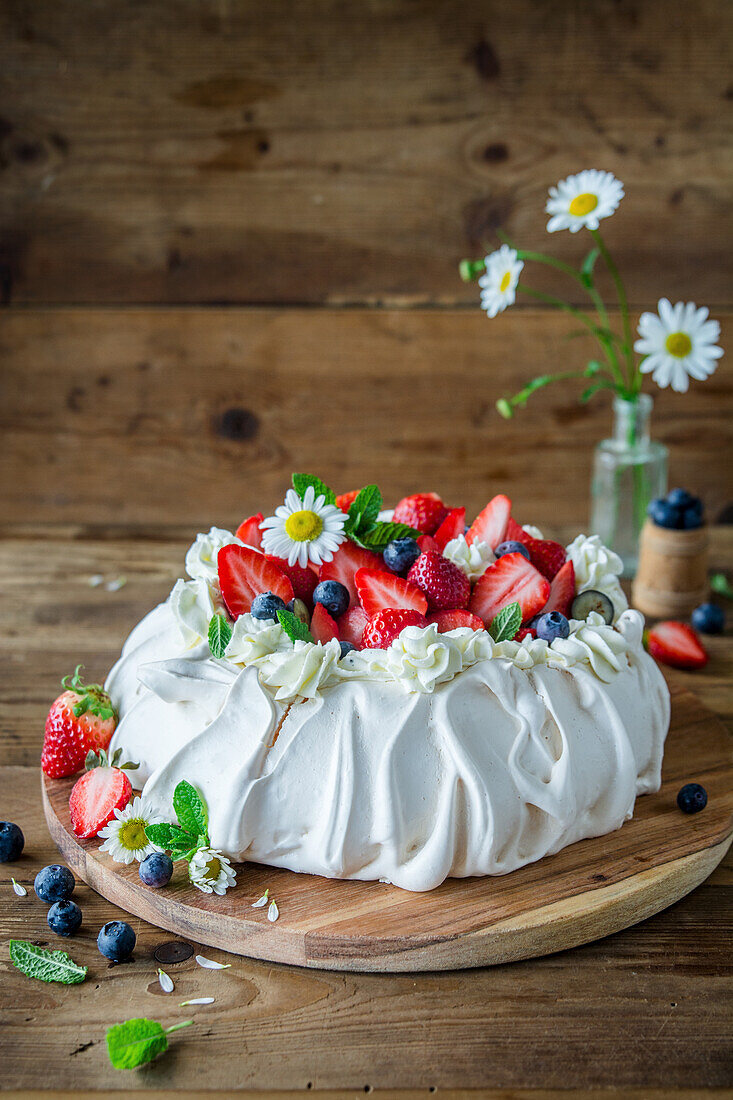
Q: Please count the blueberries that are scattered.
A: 7